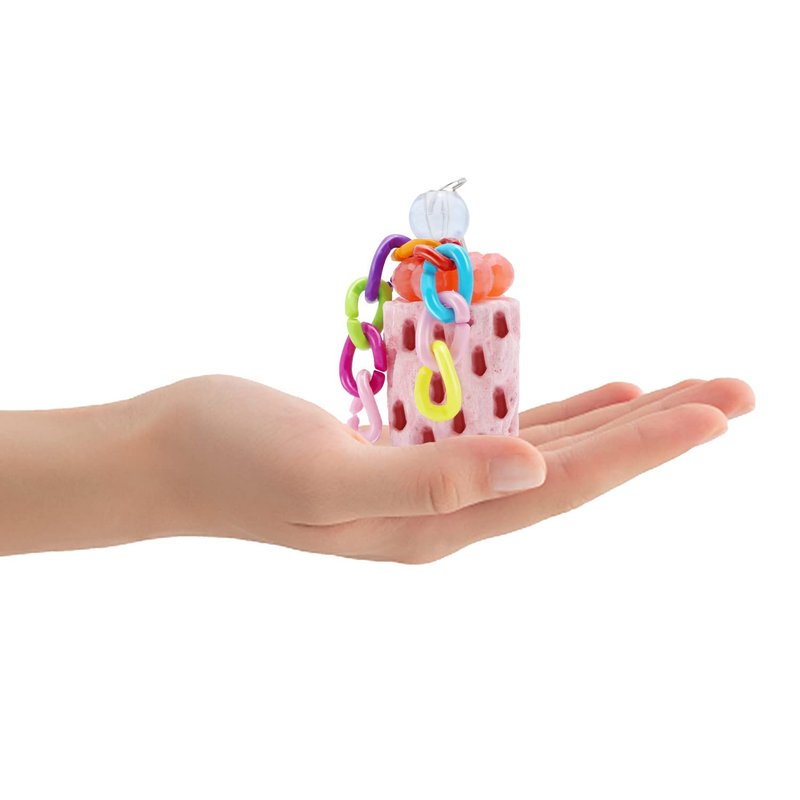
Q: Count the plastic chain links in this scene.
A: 9